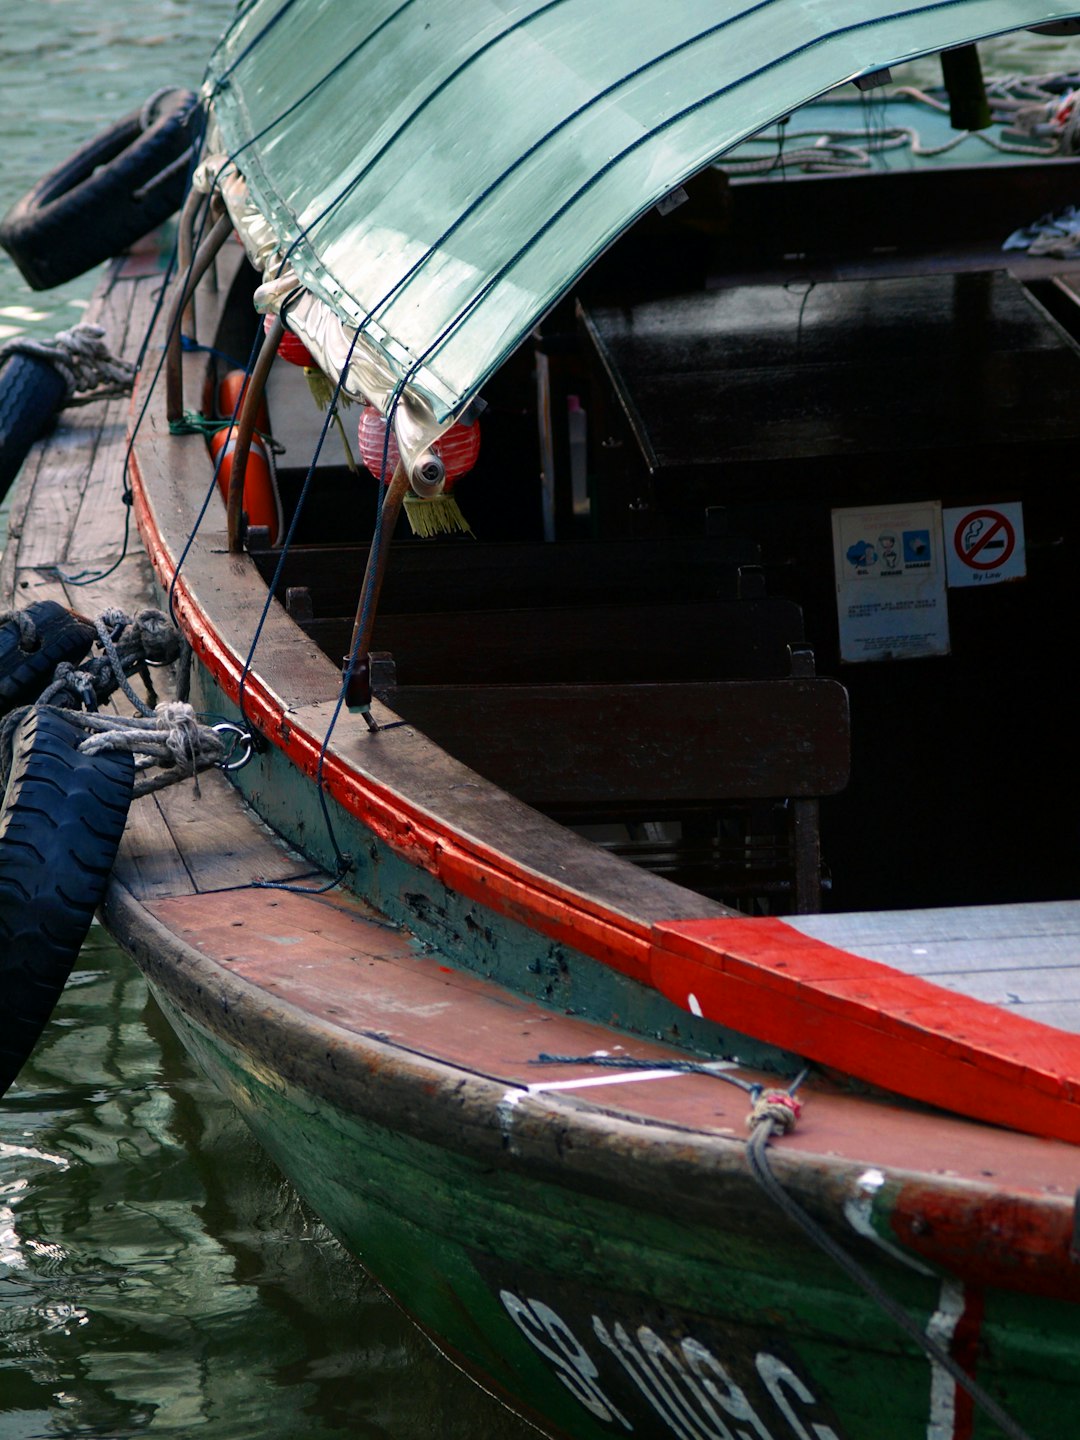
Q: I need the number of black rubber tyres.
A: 4